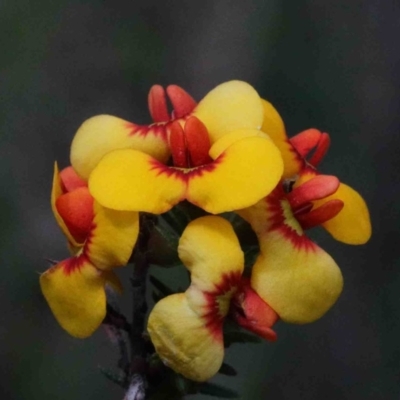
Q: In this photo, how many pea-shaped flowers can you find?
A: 6